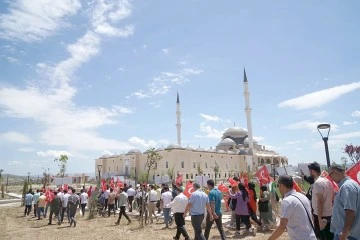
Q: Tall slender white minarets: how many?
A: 2